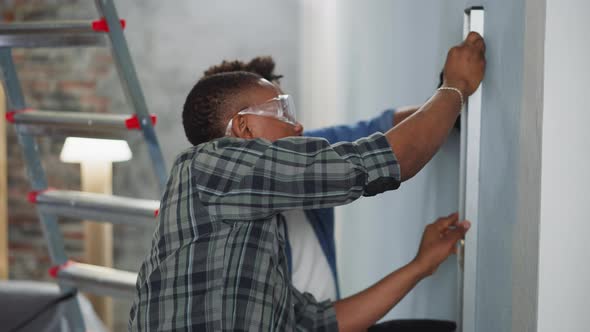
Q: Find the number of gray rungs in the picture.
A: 4